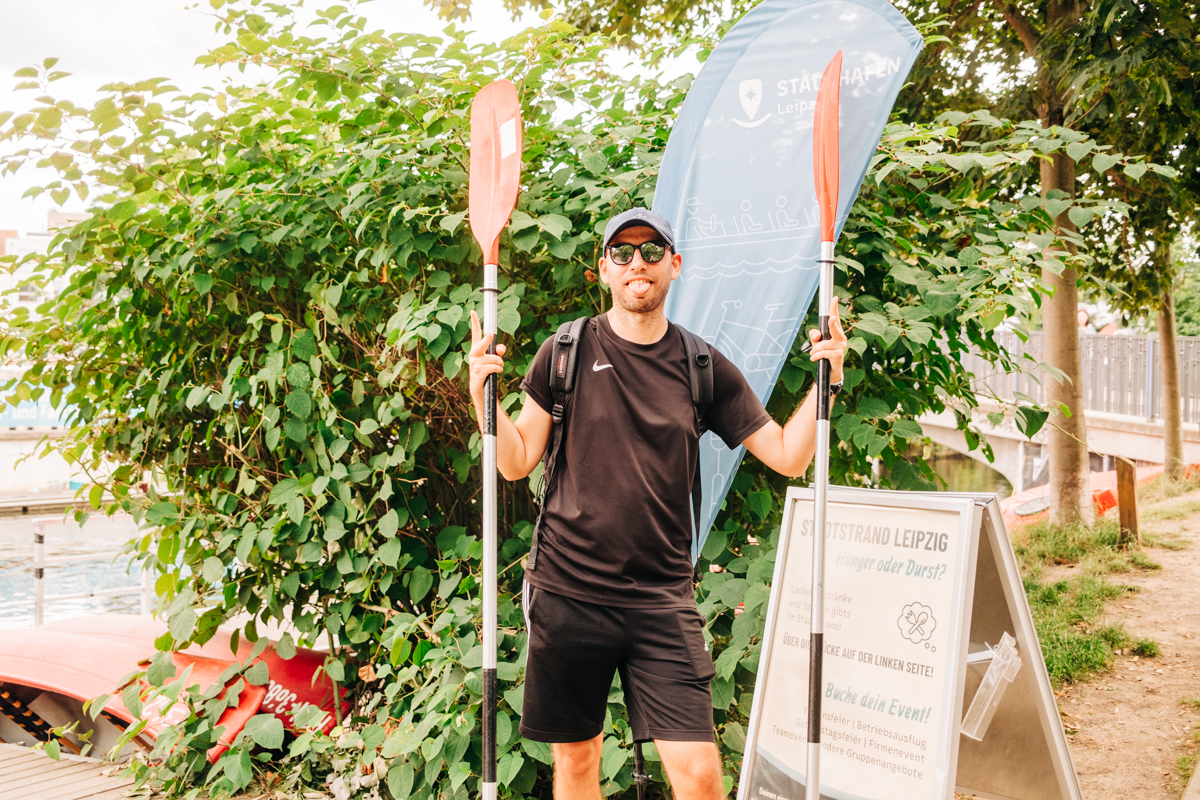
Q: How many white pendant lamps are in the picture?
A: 0